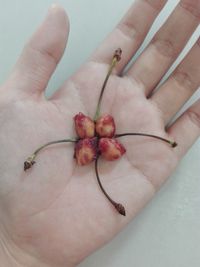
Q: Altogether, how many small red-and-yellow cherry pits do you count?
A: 4